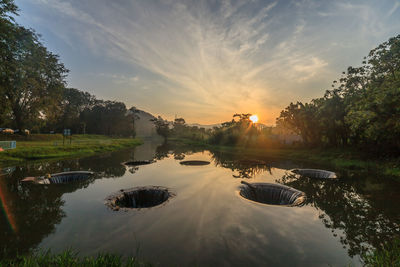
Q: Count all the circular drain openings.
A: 6